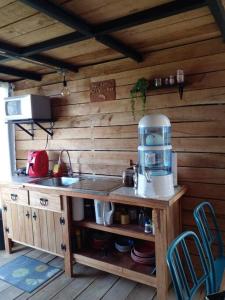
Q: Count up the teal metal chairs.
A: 2